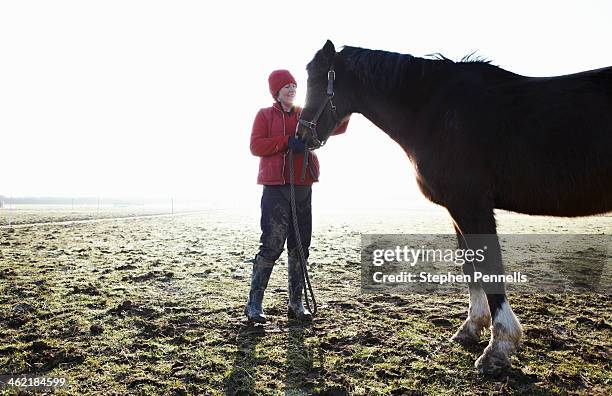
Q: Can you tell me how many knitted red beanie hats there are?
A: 1